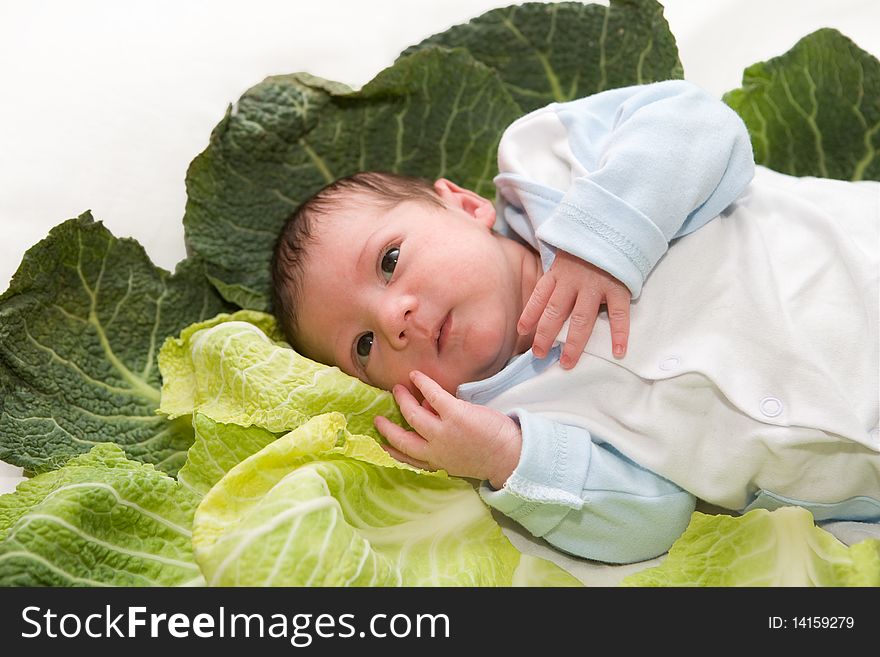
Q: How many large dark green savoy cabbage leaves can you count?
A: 4